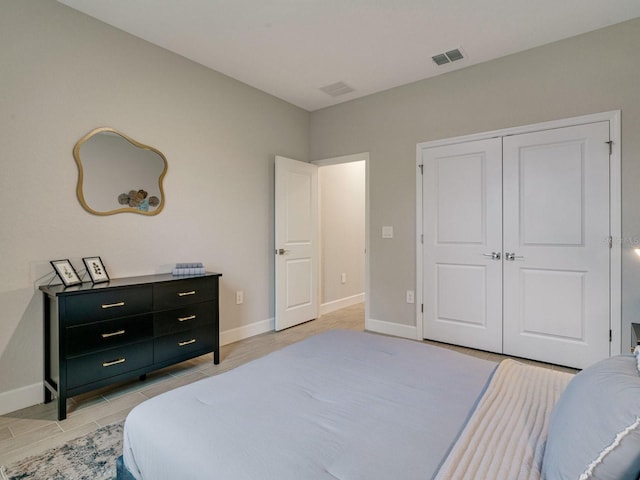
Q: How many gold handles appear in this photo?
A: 6